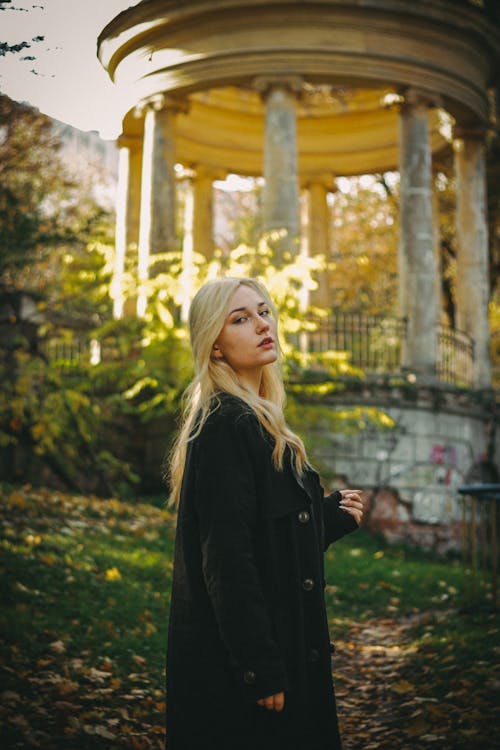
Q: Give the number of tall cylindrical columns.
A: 7